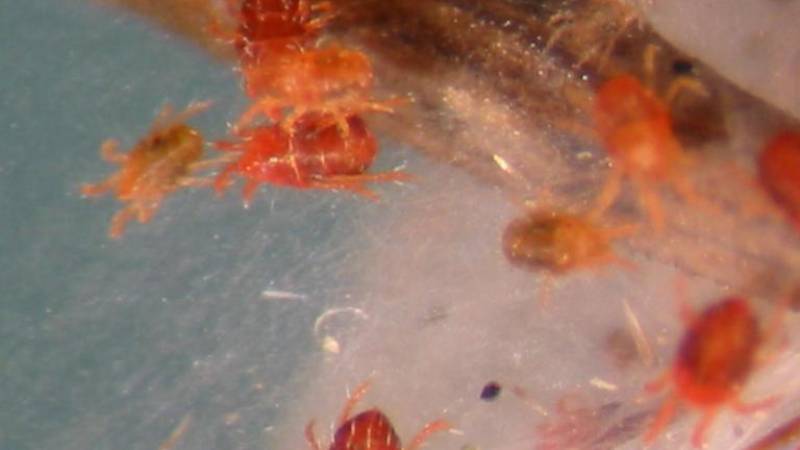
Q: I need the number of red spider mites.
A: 9